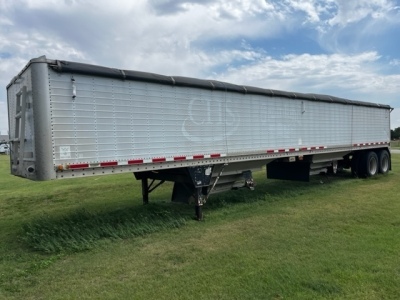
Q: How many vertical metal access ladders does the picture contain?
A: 1